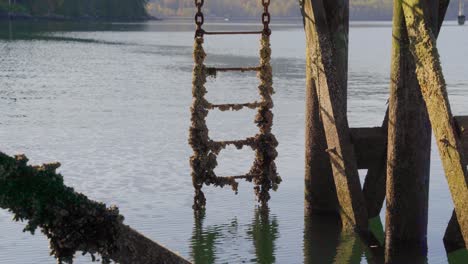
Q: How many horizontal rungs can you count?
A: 5